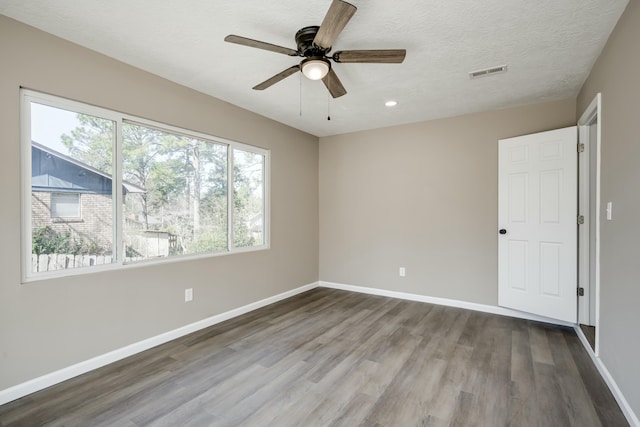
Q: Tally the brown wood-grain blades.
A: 5